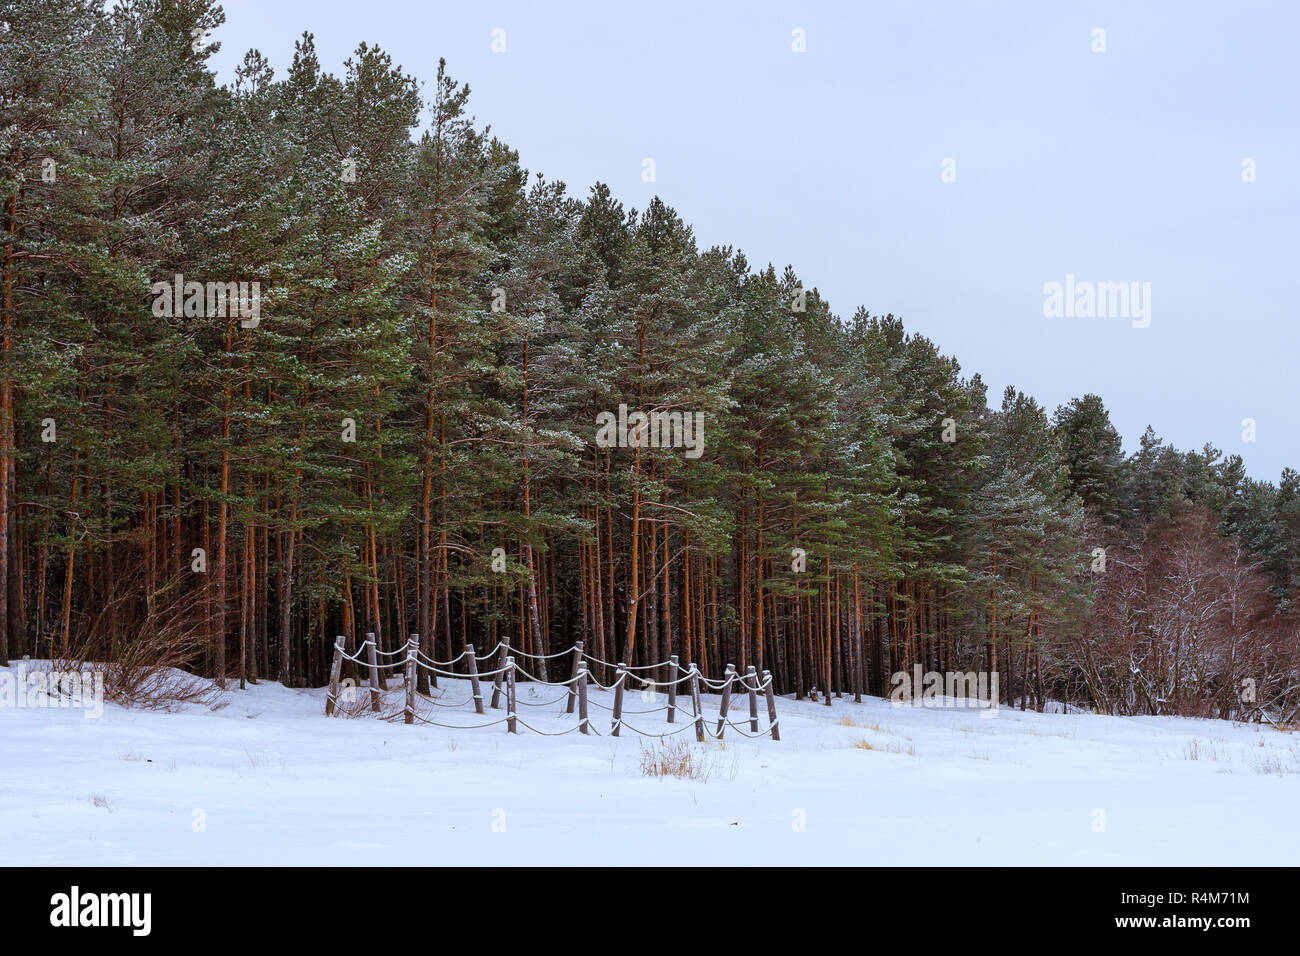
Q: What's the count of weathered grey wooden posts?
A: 15